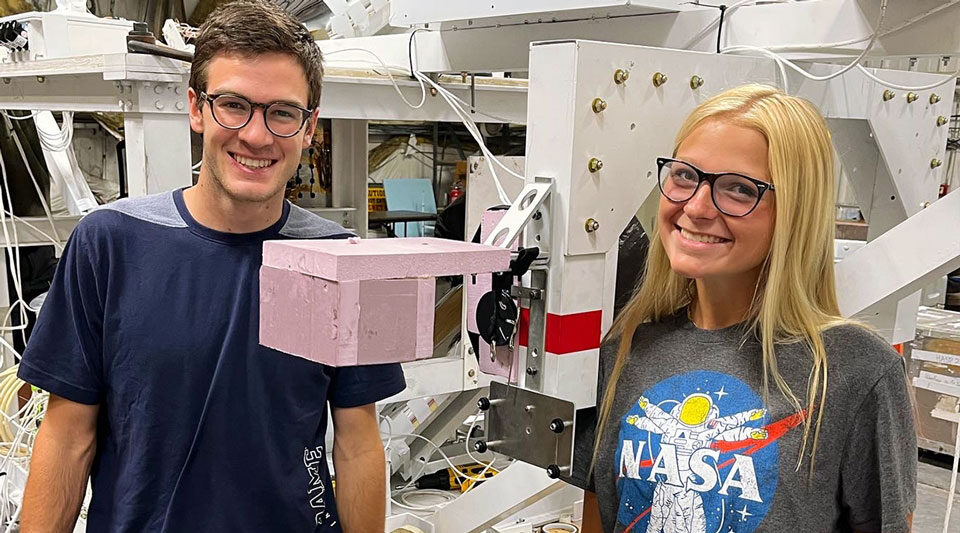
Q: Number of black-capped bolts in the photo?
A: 4